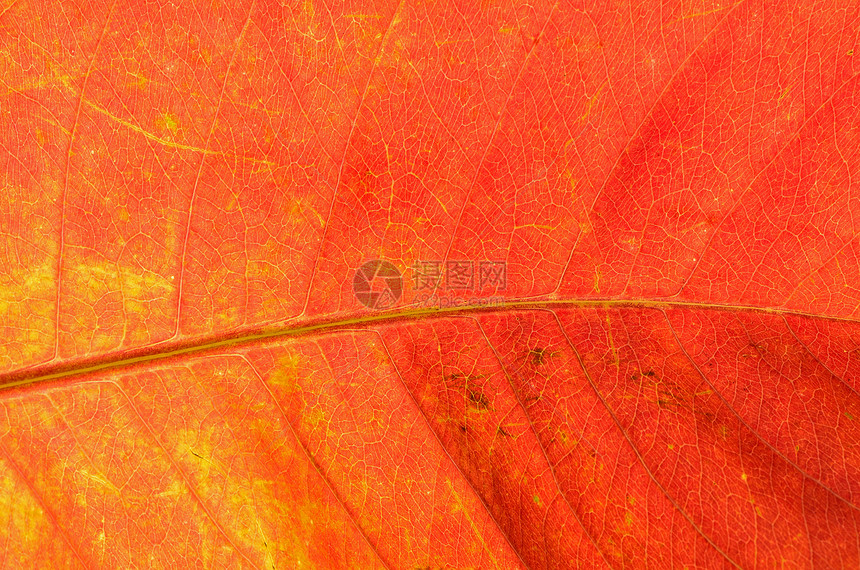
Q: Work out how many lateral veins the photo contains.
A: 15